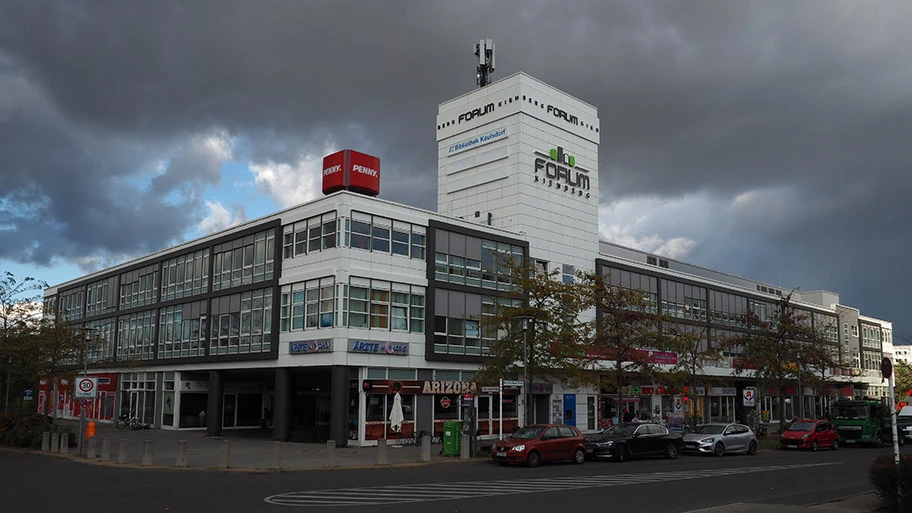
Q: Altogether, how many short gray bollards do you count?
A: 14